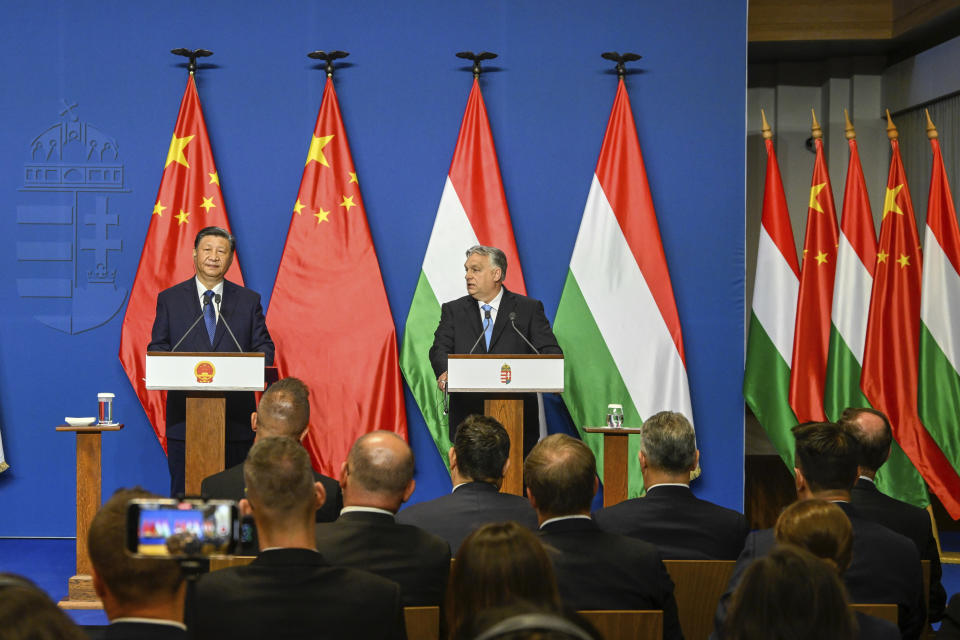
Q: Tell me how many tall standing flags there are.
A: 9